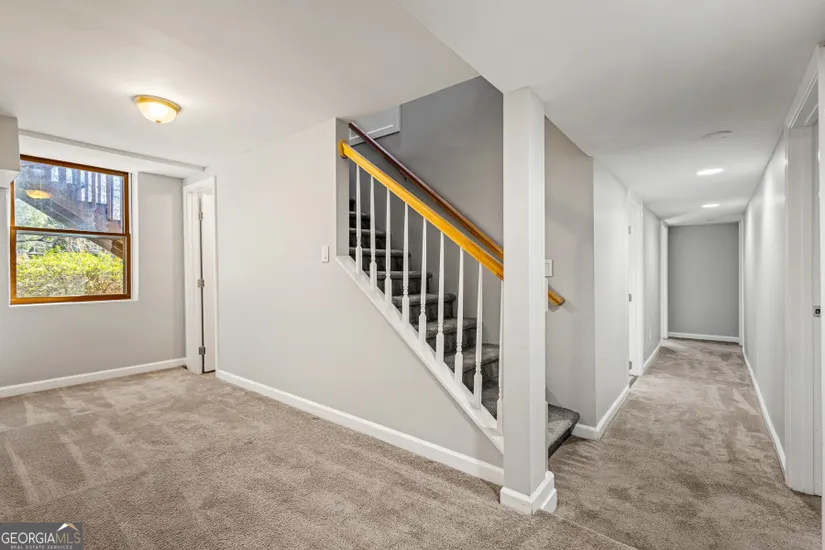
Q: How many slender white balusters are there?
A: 9